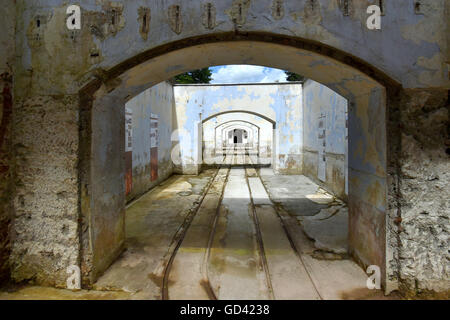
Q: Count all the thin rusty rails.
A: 4